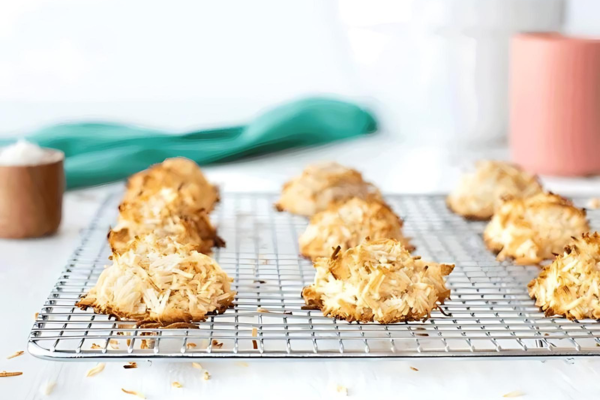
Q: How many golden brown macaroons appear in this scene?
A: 9